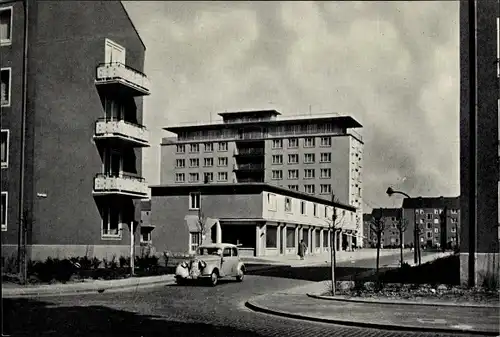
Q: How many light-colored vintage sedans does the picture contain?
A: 1